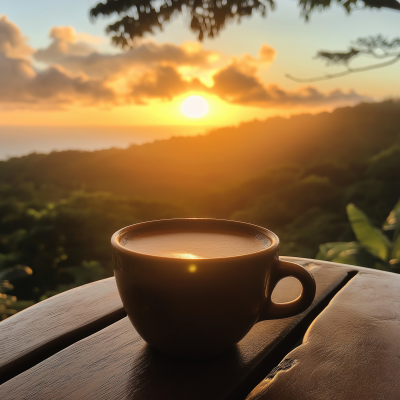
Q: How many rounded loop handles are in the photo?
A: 1